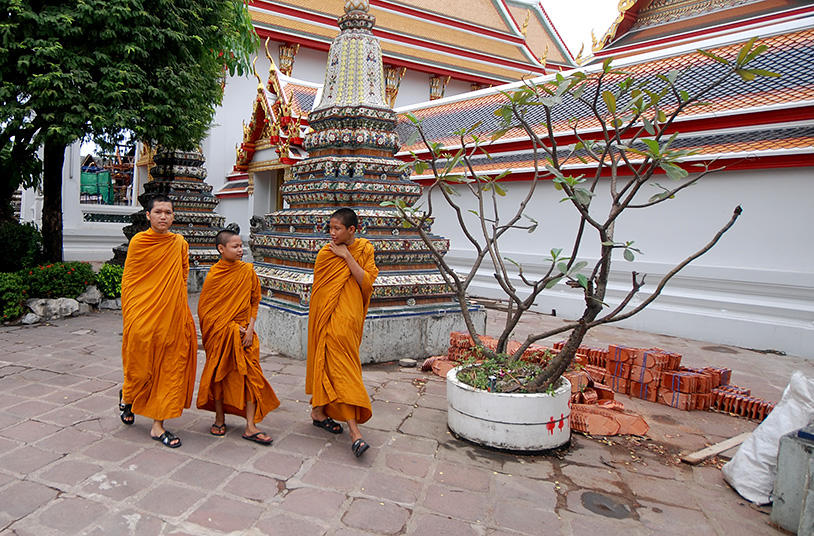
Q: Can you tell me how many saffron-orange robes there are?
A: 3